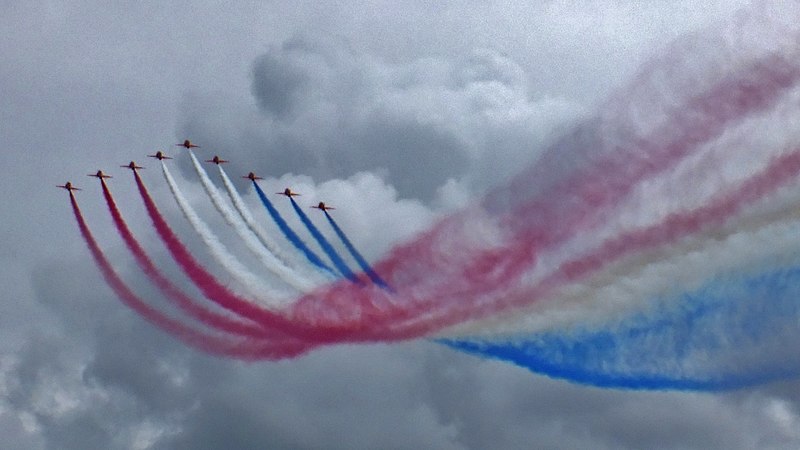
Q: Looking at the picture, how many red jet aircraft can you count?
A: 9